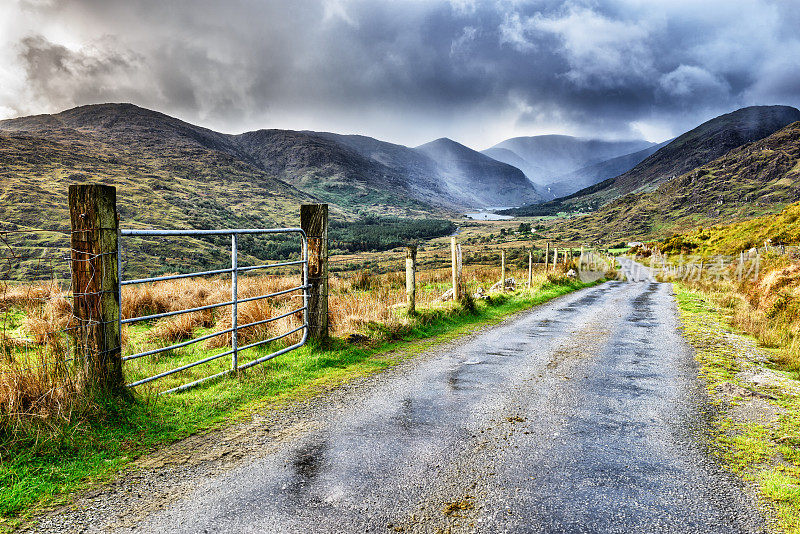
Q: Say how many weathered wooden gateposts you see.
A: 2